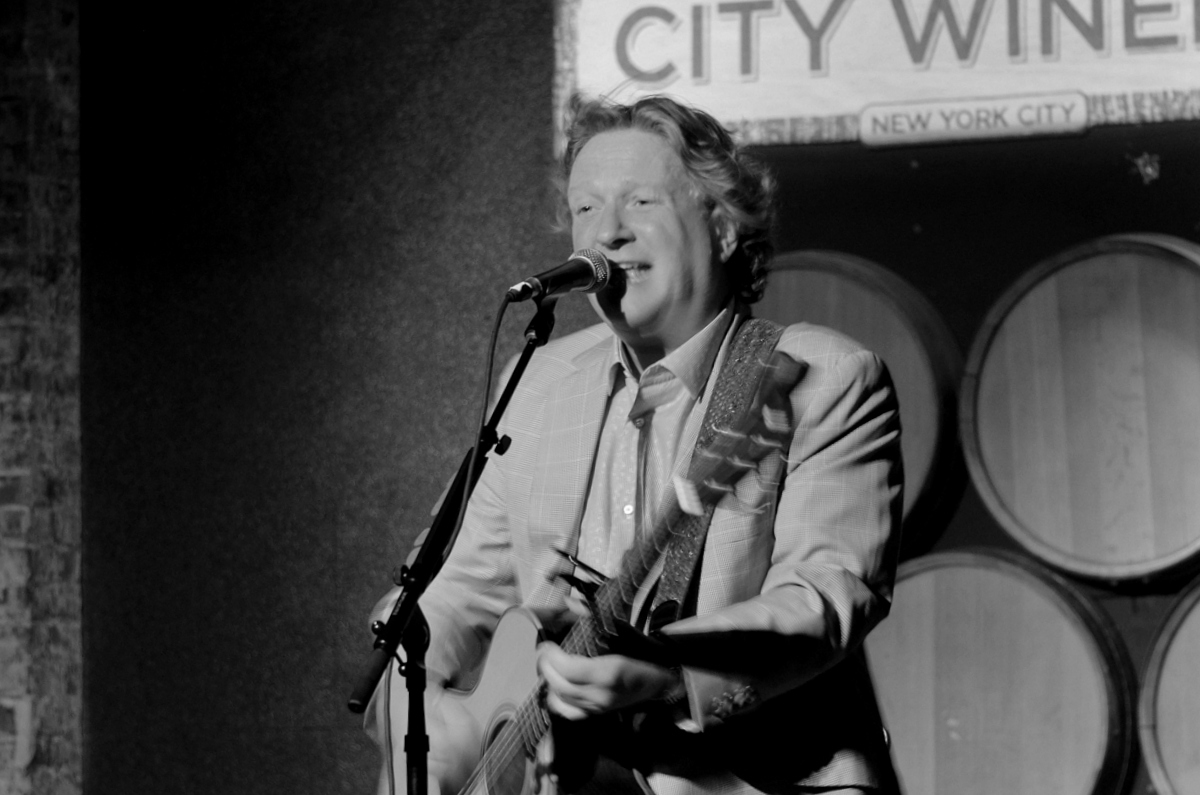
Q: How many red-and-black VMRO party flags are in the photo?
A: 0